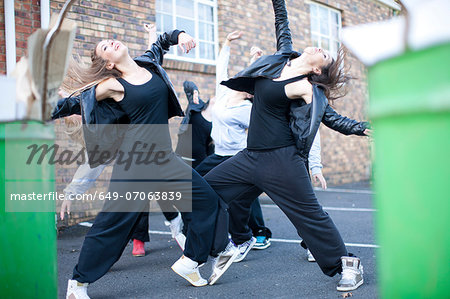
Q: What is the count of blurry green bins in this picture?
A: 2